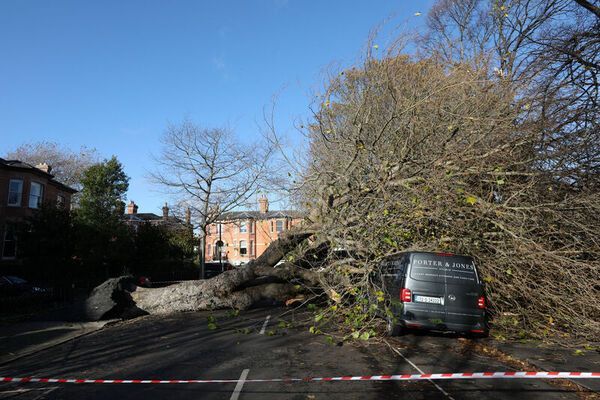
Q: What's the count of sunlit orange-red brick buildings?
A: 1